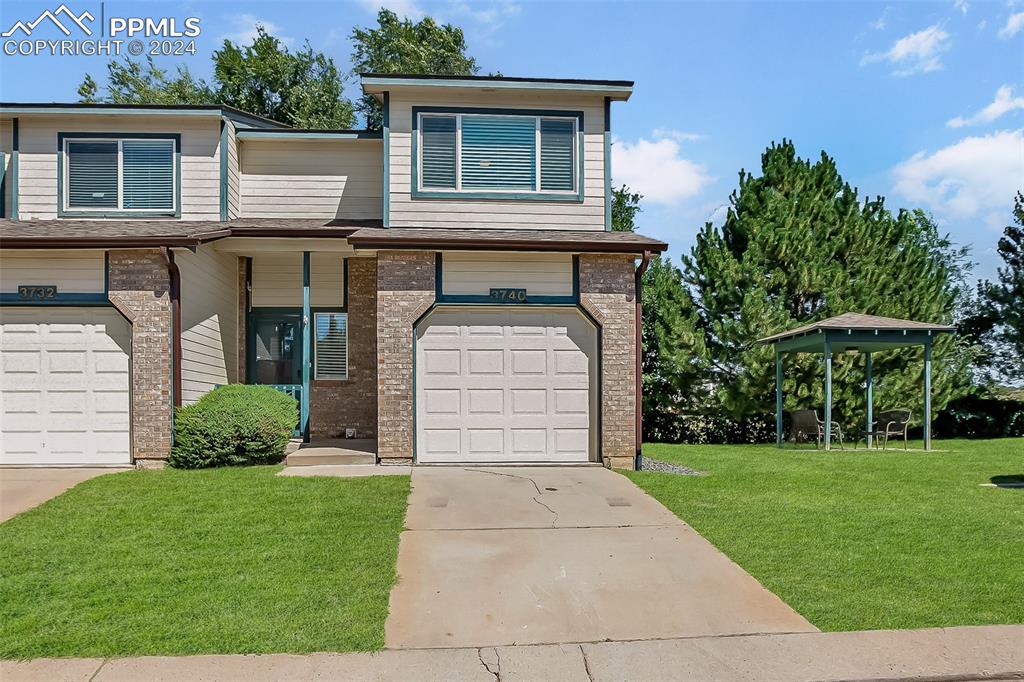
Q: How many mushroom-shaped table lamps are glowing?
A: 0